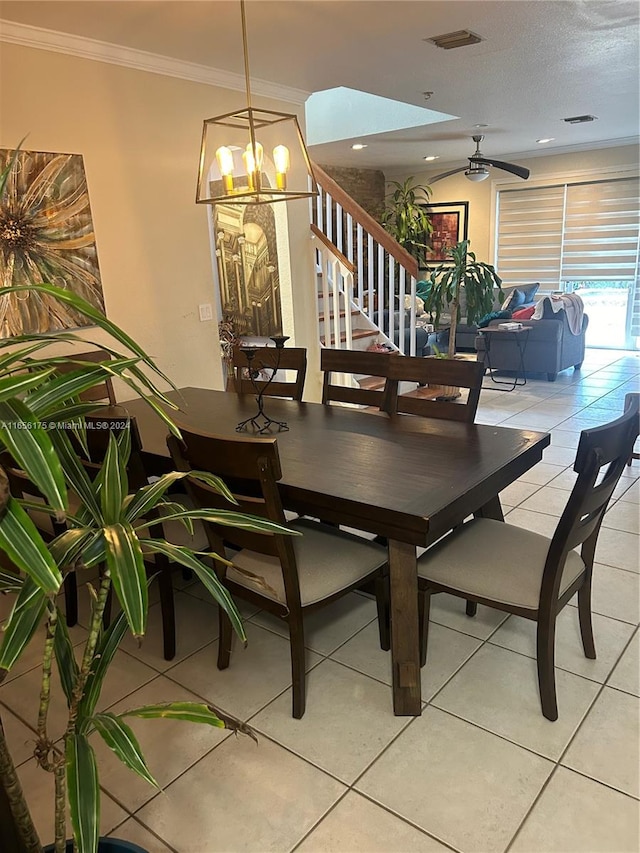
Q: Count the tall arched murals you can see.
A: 1